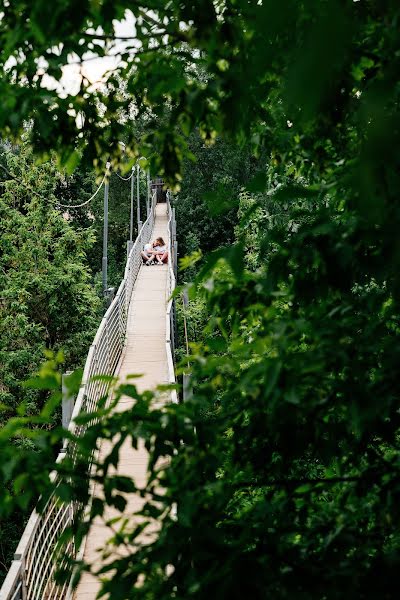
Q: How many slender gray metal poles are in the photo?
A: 4